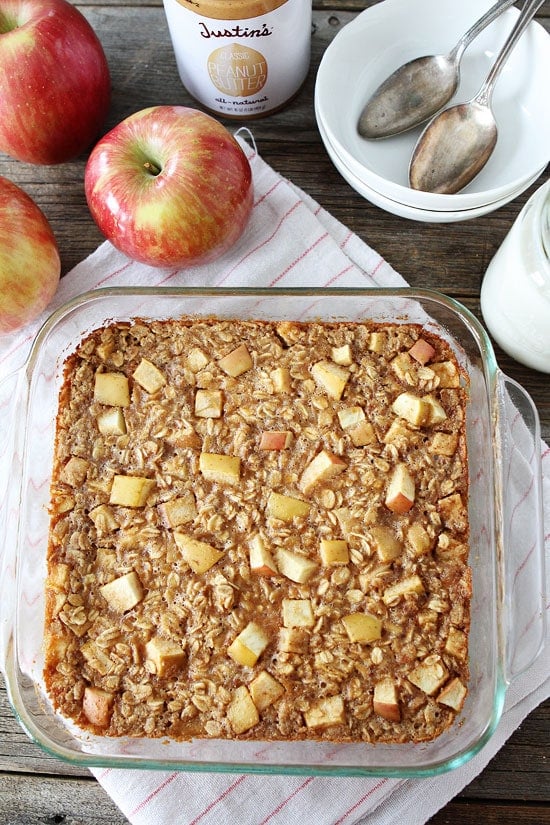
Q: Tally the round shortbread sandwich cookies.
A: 0